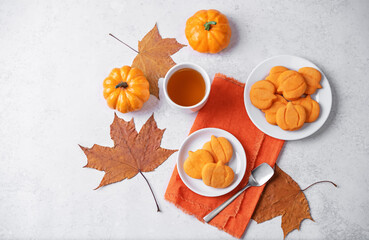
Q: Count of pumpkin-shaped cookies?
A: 10